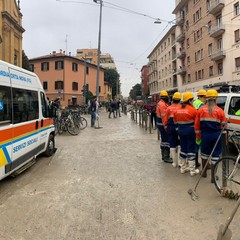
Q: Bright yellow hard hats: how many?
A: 5